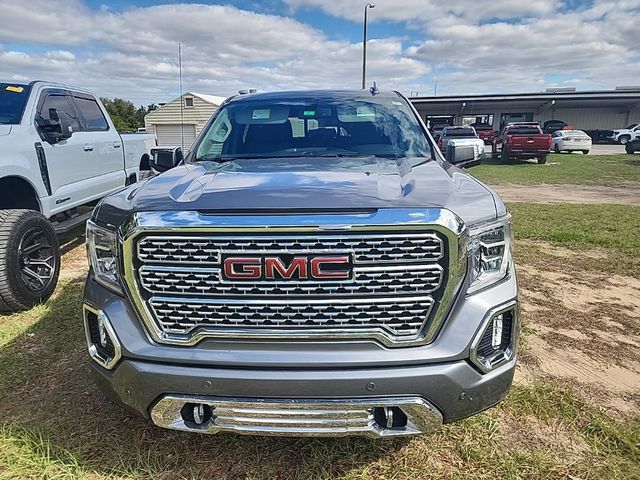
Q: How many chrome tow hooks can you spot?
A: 2